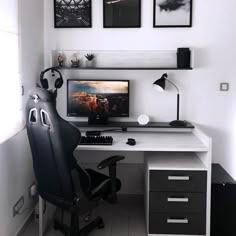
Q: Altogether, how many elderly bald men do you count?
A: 0